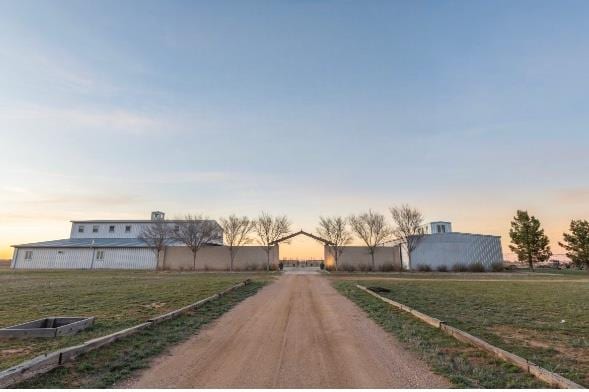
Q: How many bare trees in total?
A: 7